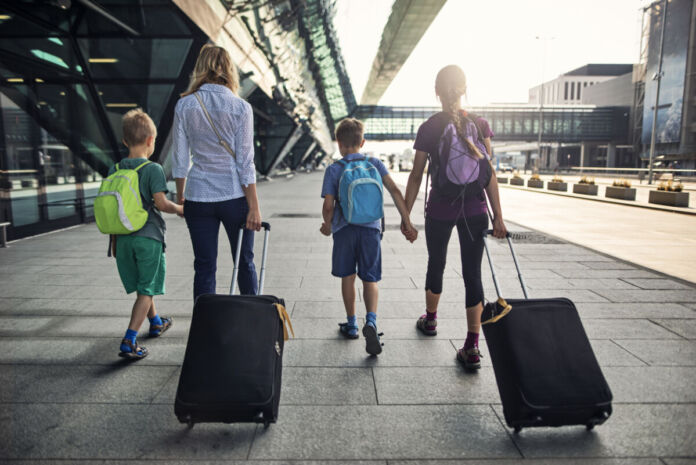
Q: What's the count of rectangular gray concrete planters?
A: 7